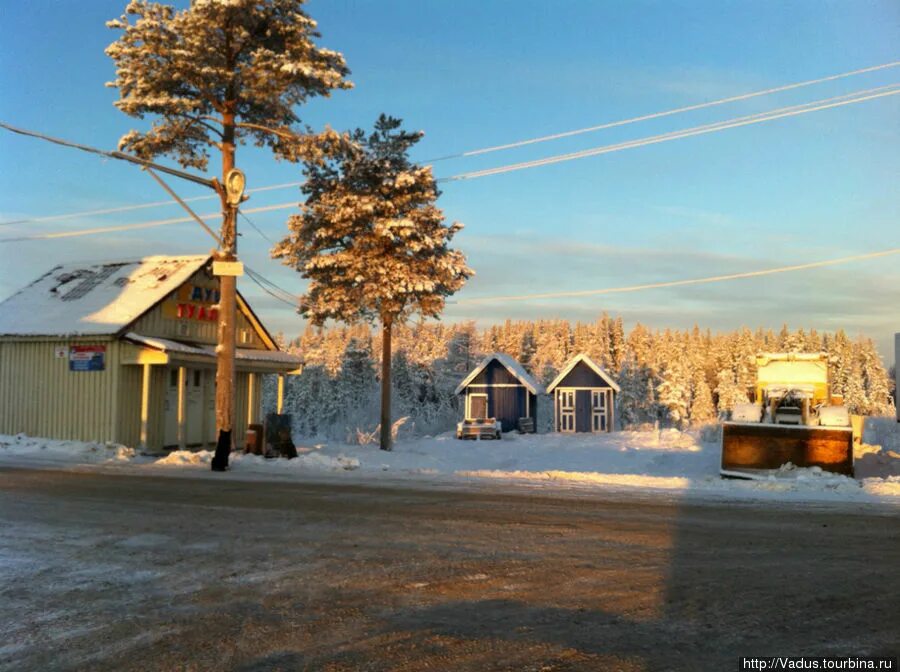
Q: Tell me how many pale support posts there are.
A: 4